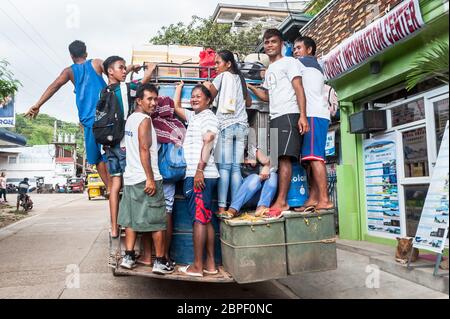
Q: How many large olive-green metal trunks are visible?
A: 2